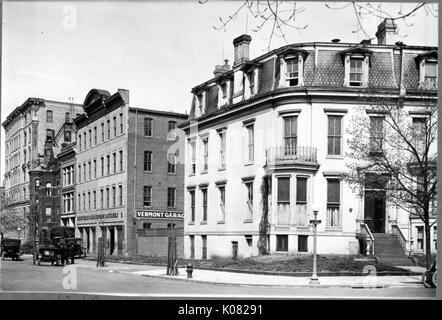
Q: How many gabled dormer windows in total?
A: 6